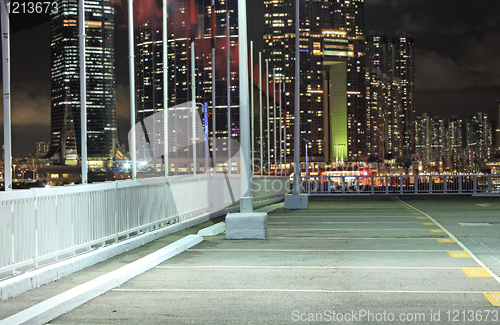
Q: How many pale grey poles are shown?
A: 15